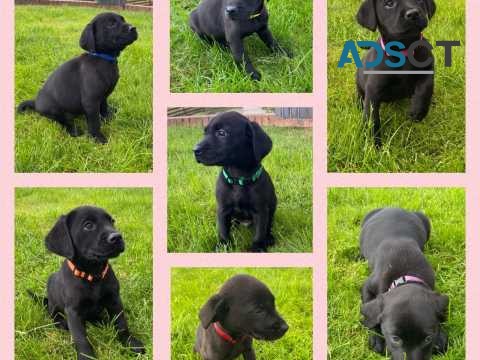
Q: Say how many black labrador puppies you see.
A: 7